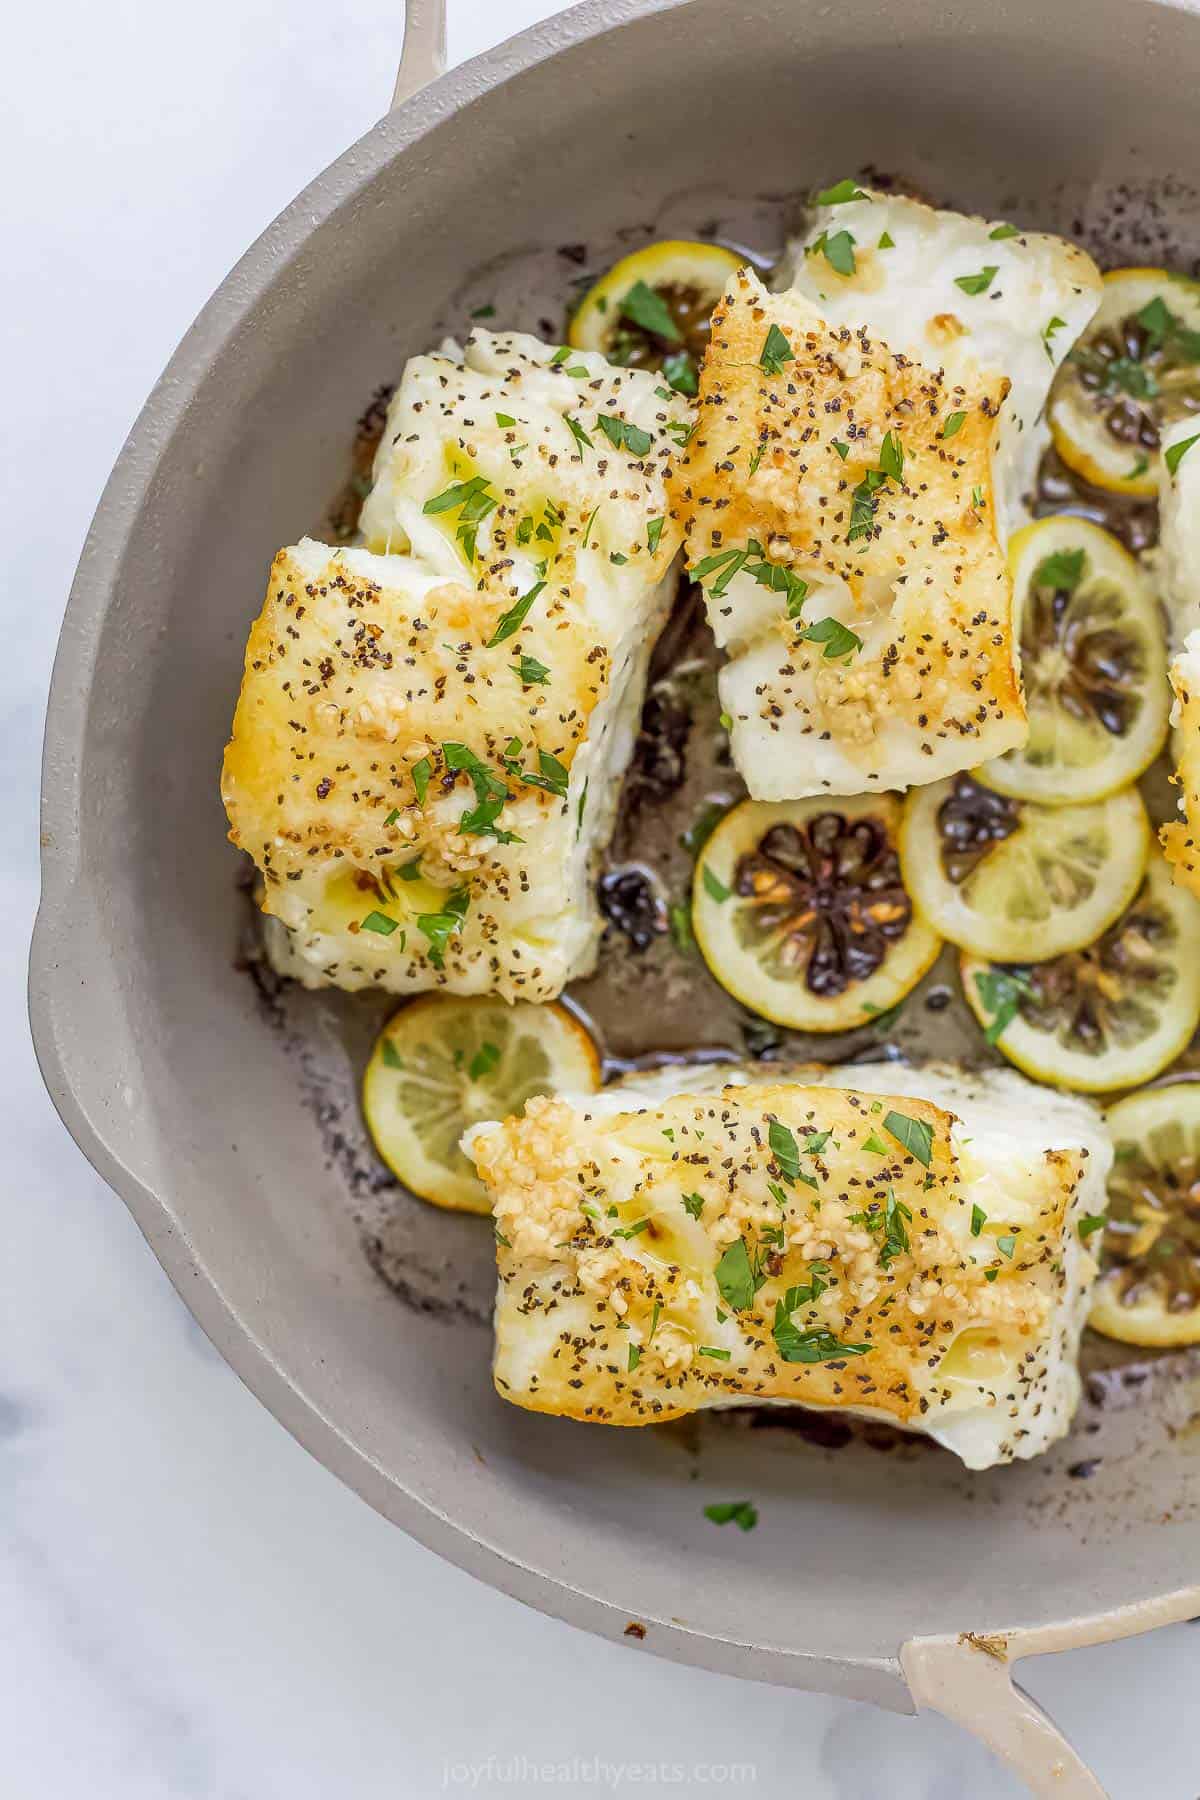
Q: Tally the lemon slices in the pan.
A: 8